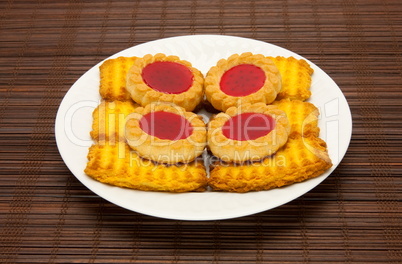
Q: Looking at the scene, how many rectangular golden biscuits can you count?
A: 6